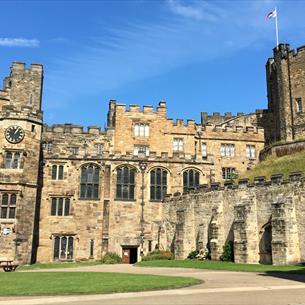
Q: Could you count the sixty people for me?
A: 0